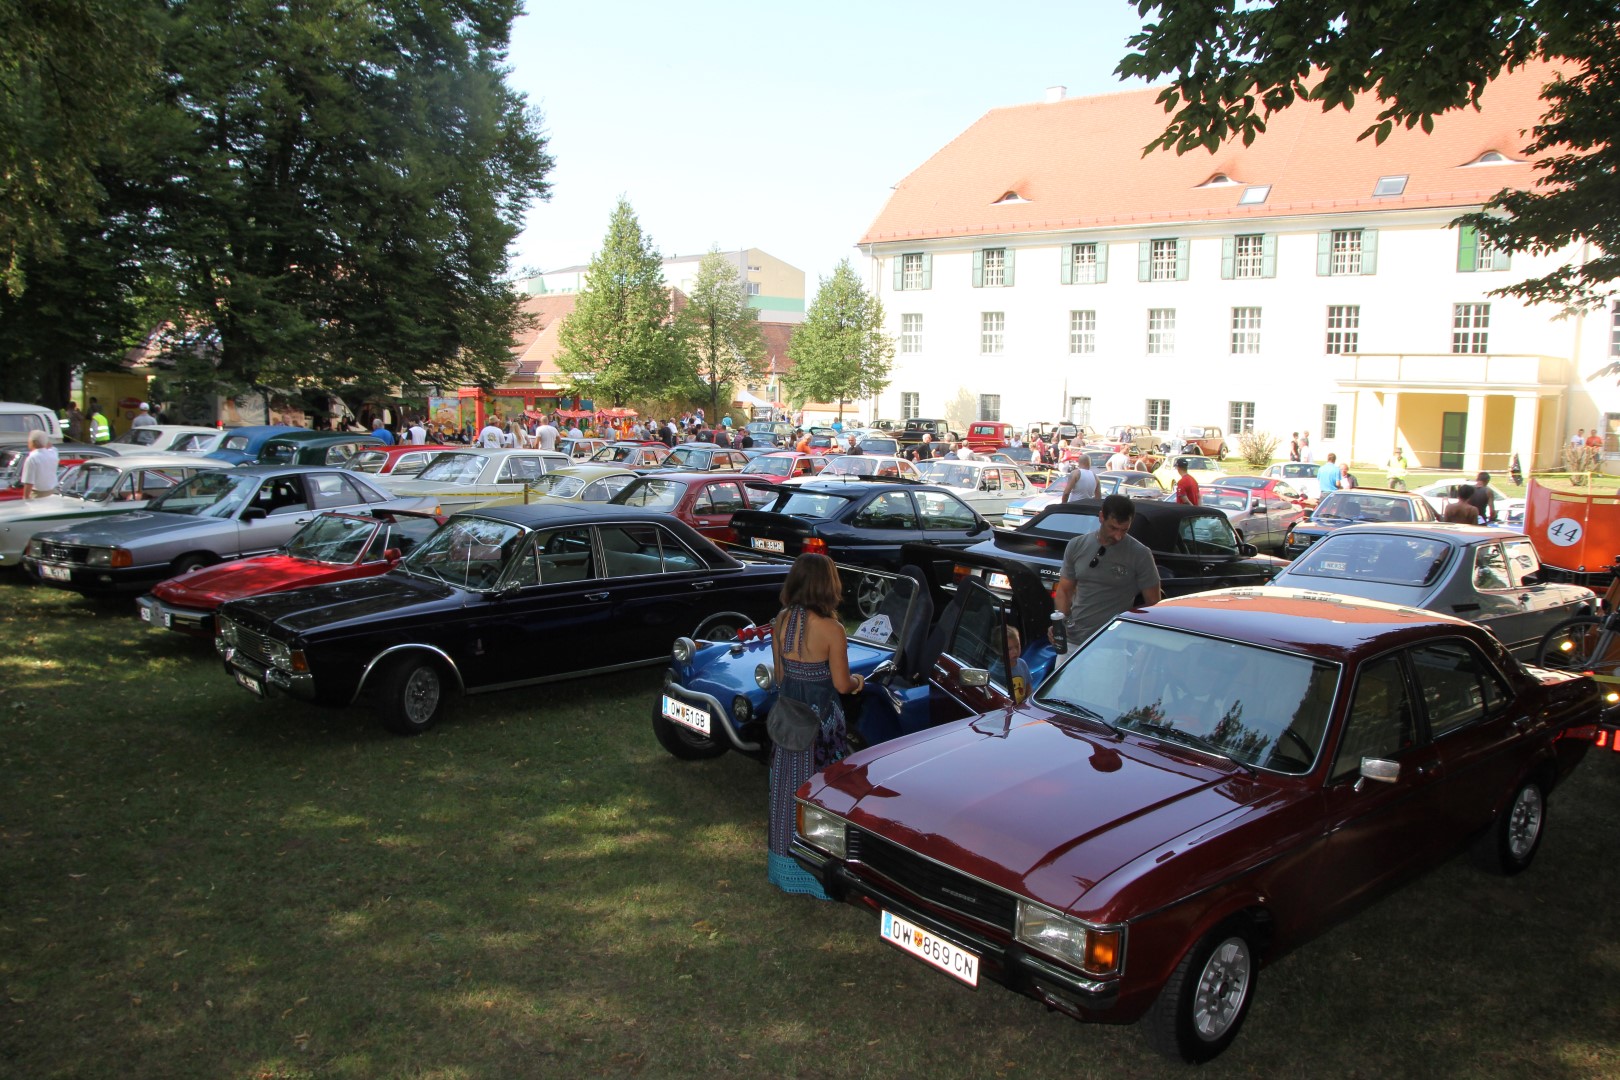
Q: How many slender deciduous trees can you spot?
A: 3